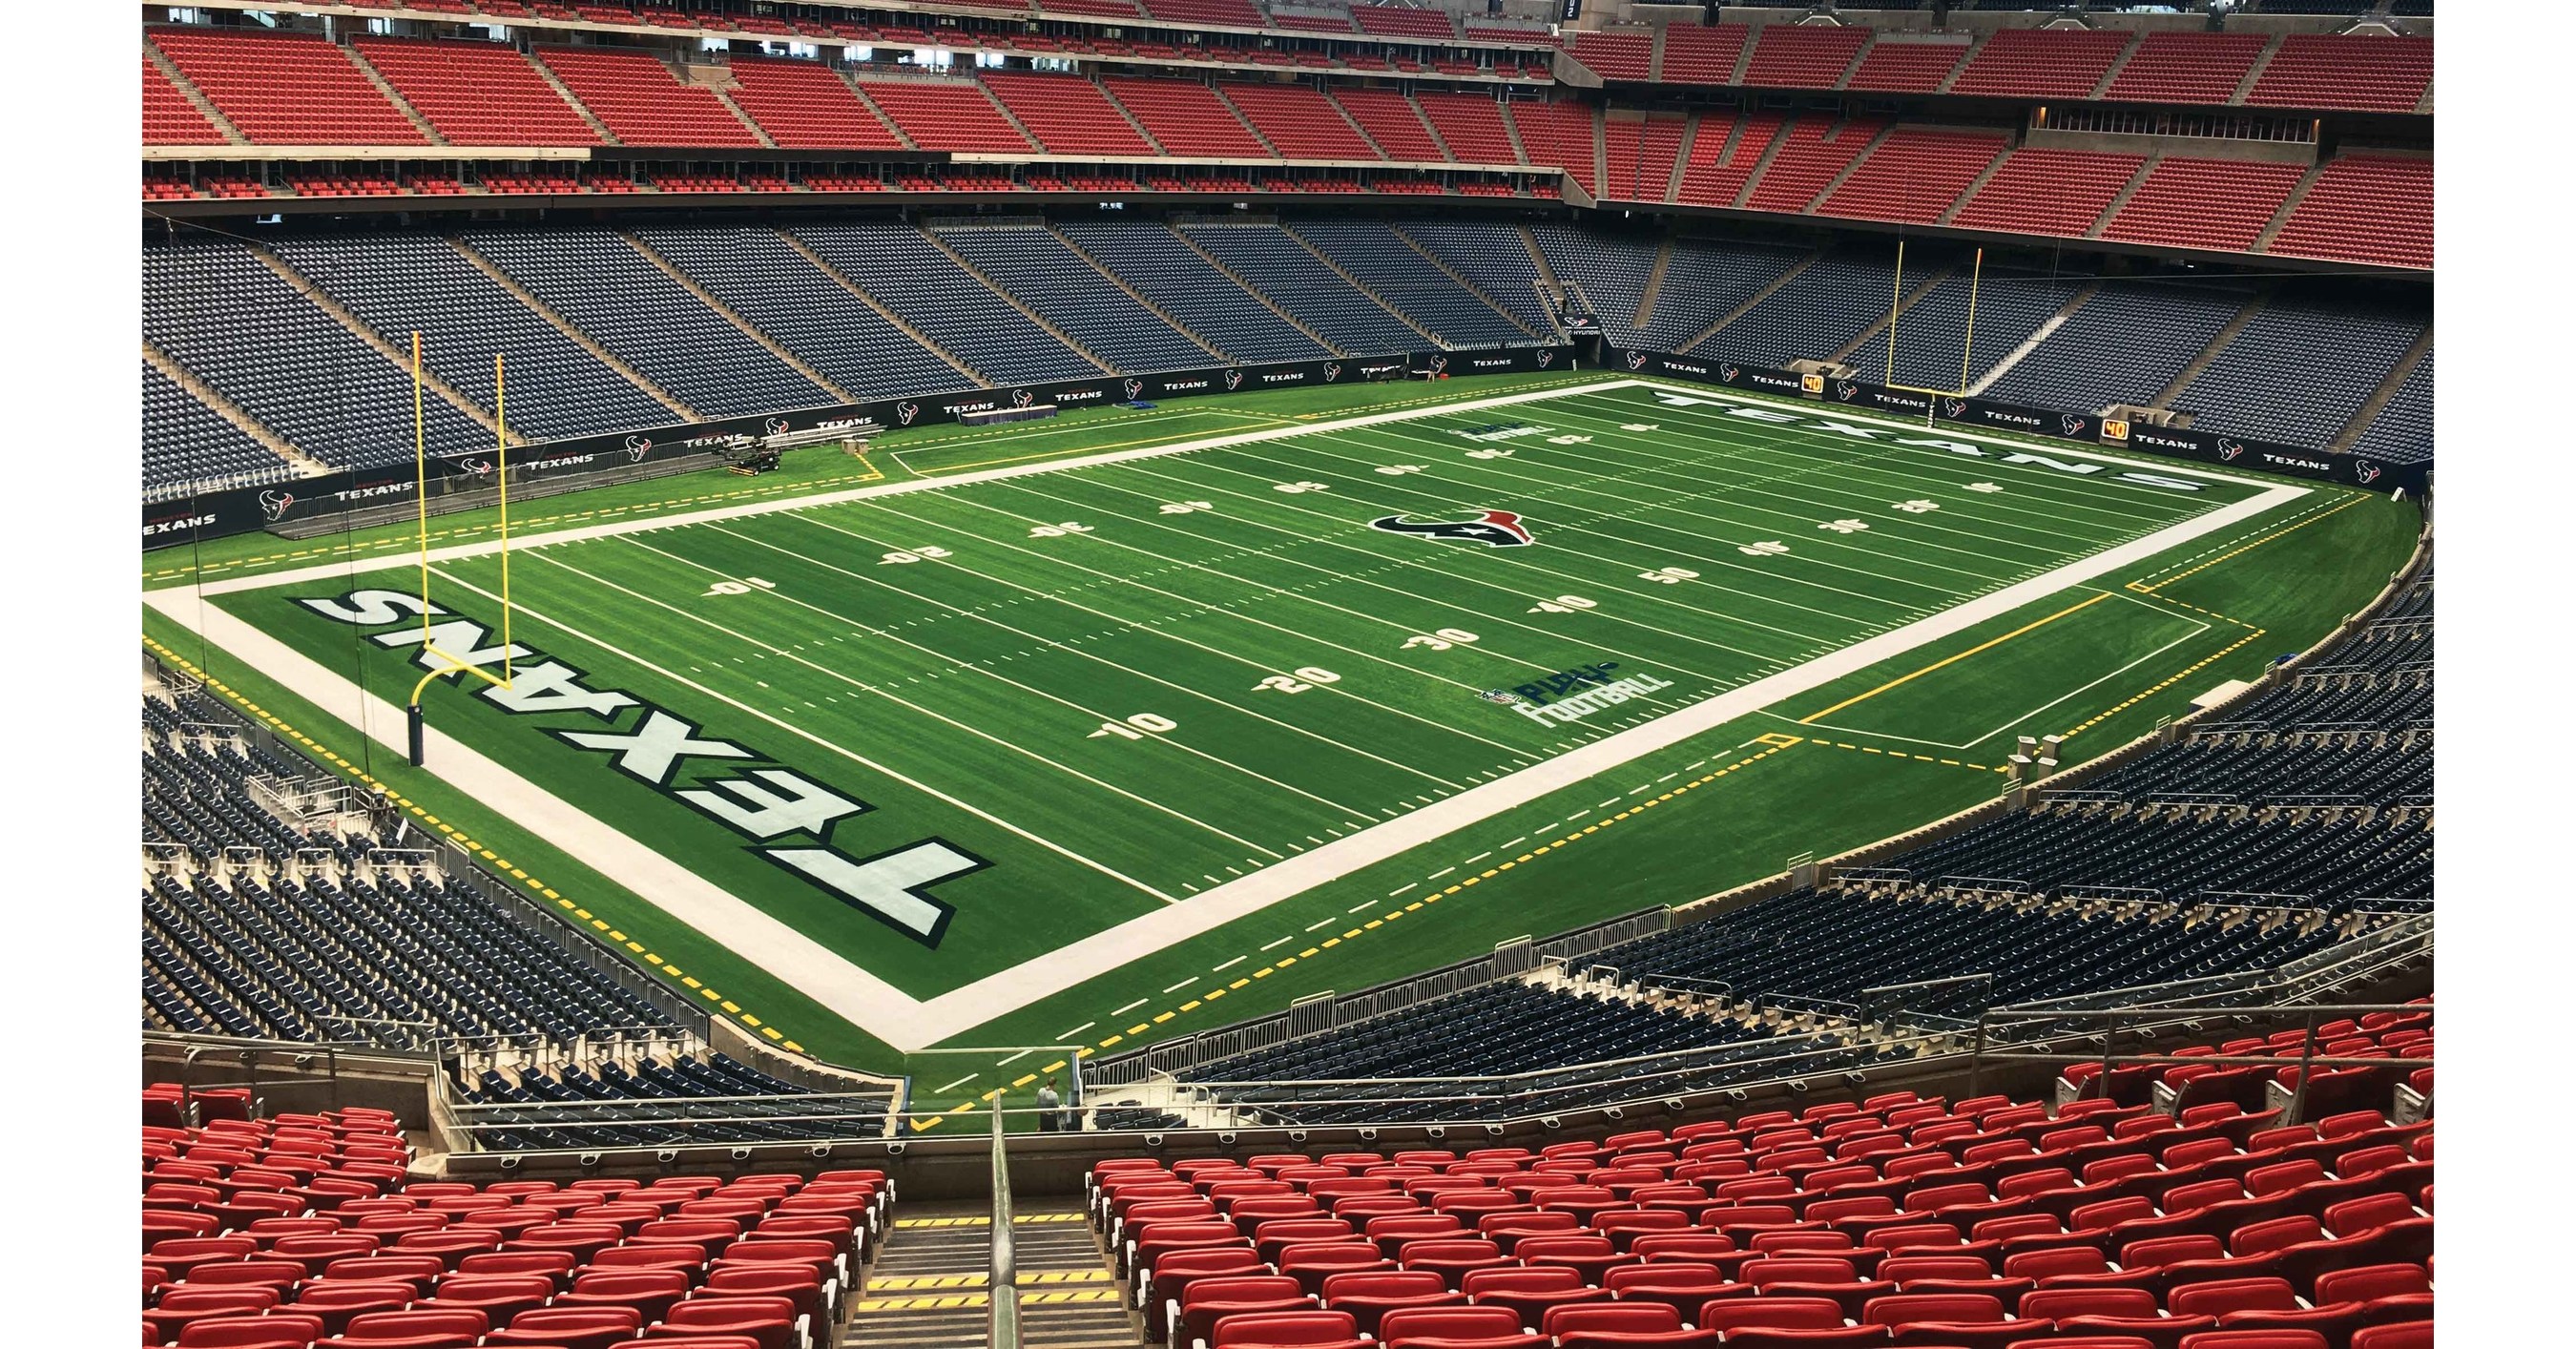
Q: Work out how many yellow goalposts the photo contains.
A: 2